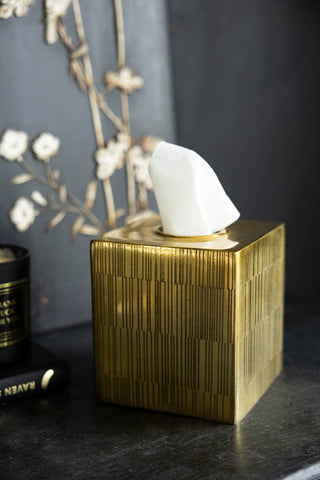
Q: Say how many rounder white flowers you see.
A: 3